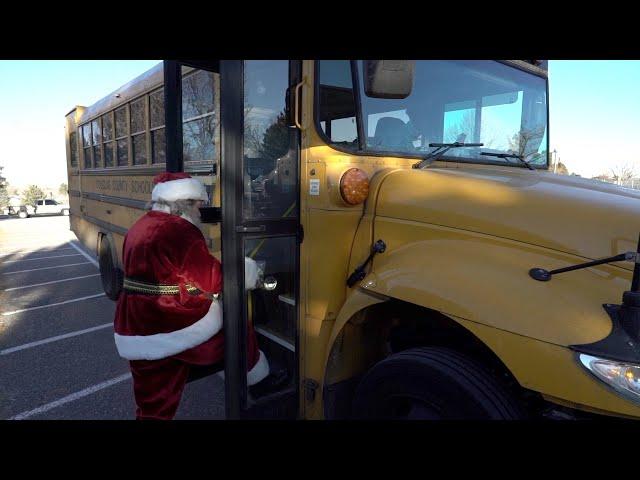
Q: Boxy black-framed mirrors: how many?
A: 1